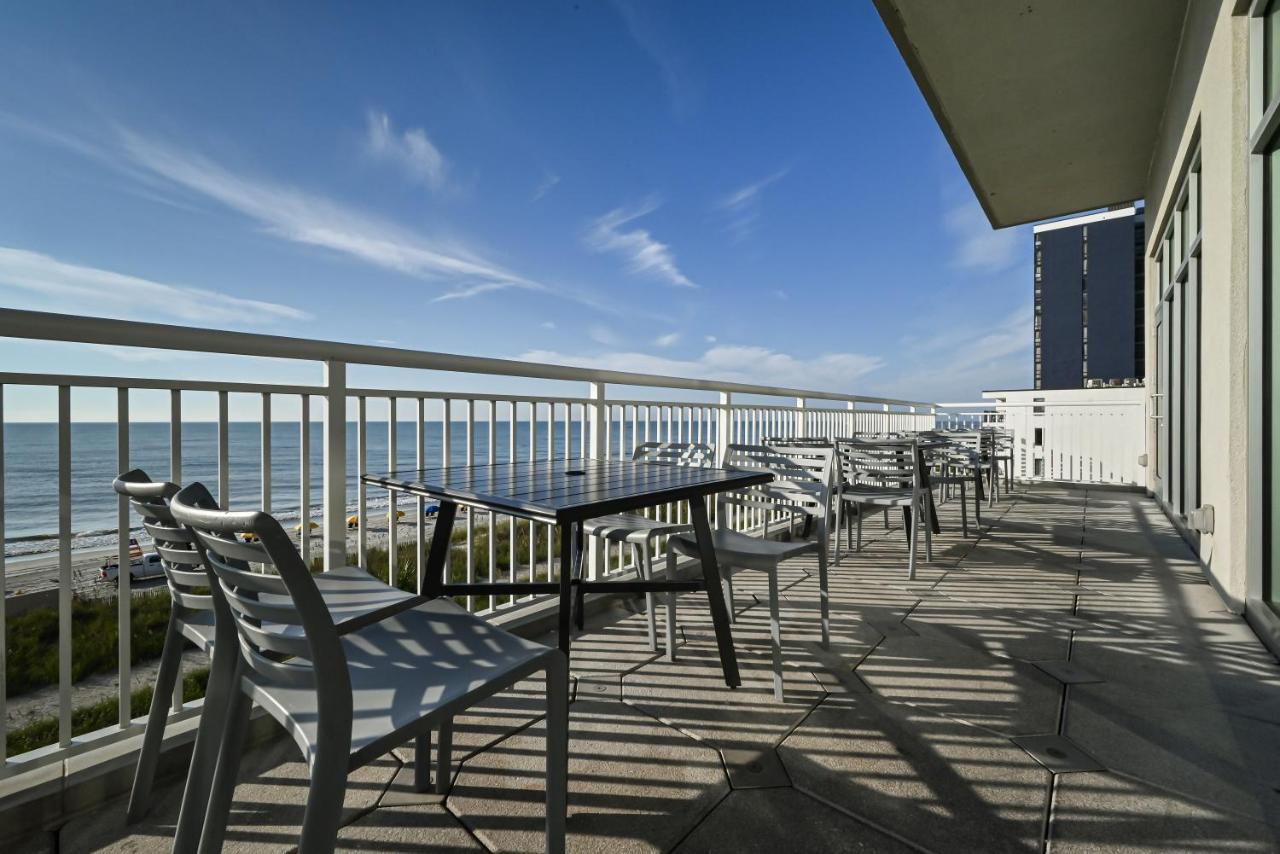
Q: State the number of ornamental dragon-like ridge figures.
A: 0